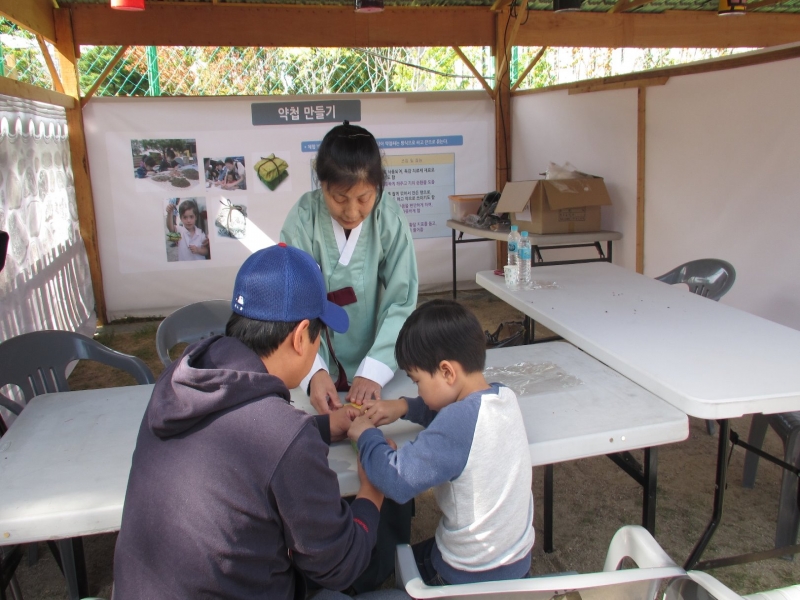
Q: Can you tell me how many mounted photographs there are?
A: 5